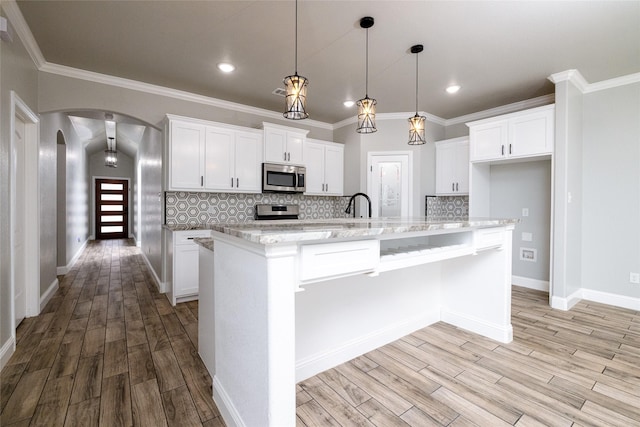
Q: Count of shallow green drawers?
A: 0